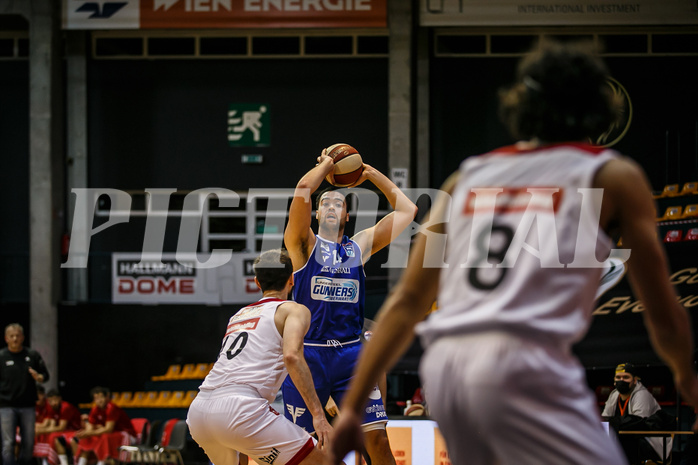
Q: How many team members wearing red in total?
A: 3